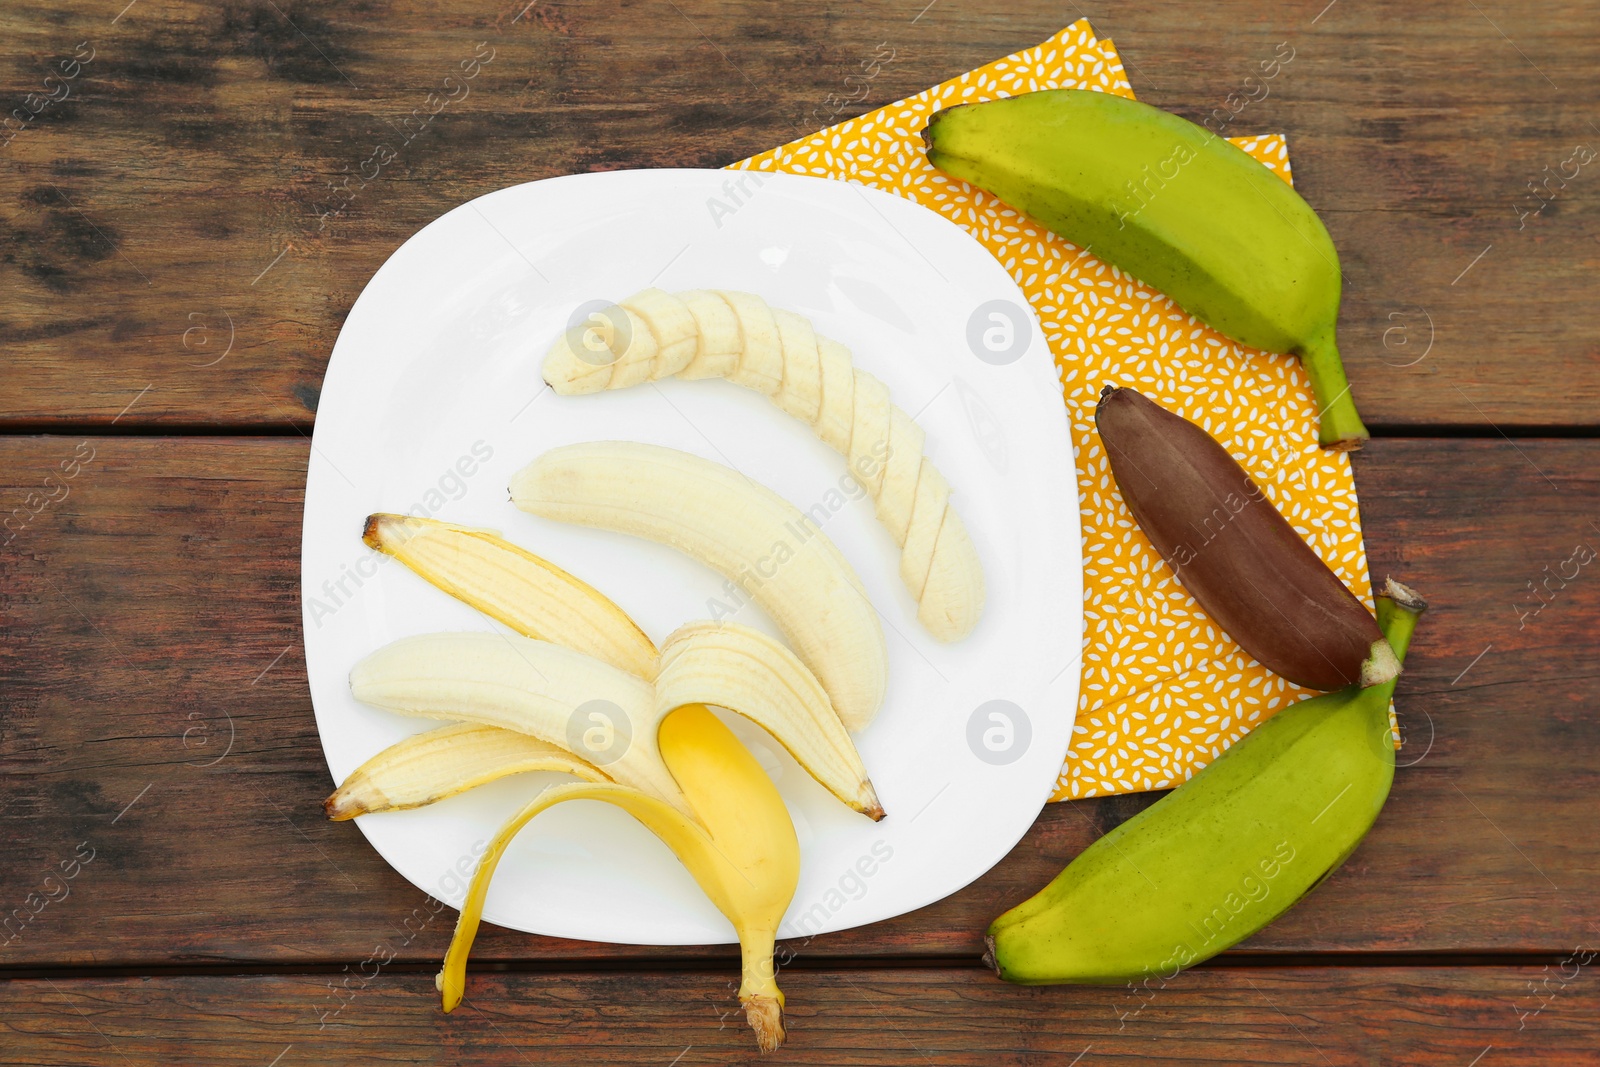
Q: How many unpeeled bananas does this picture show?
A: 3